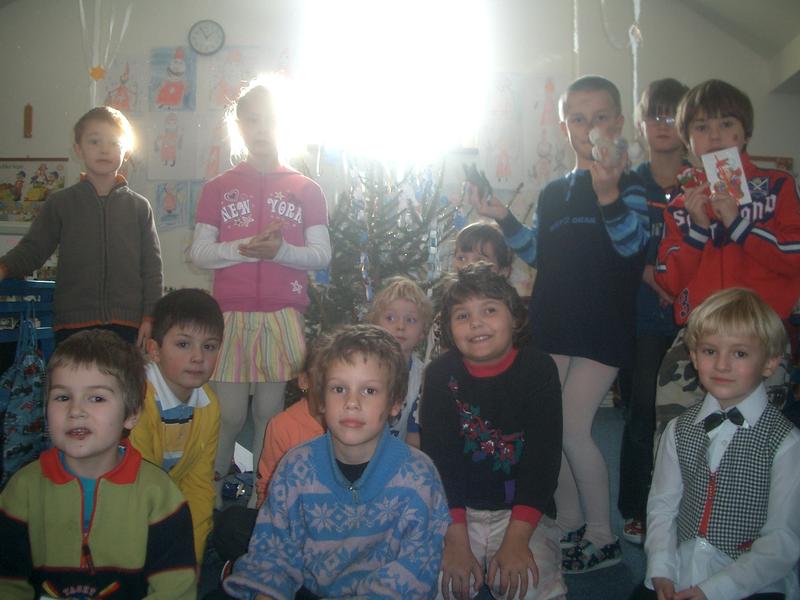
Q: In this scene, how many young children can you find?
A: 13